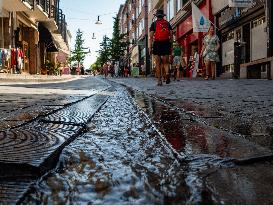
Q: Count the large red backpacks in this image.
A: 1